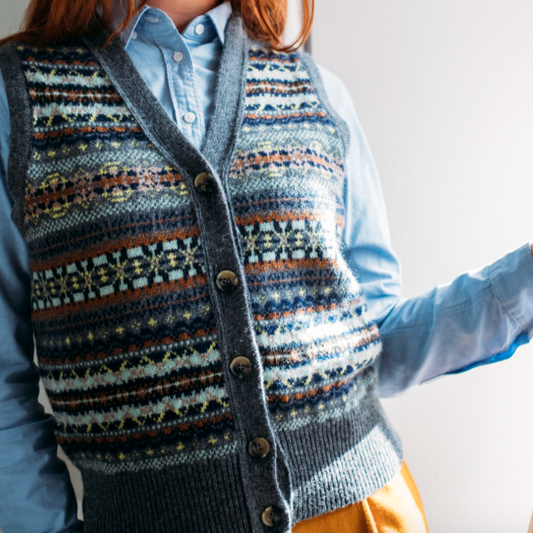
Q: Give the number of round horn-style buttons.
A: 5